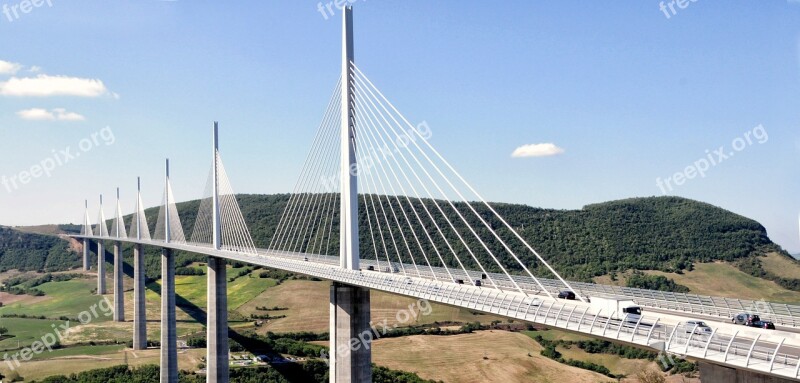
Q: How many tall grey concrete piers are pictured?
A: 7